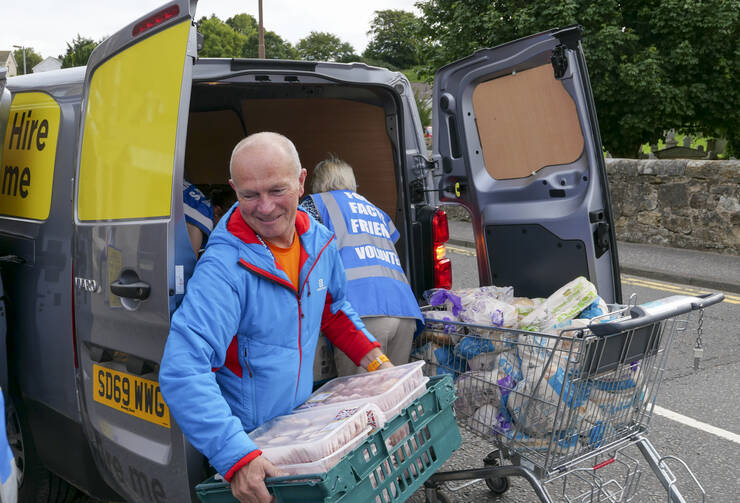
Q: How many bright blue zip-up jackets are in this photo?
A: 1